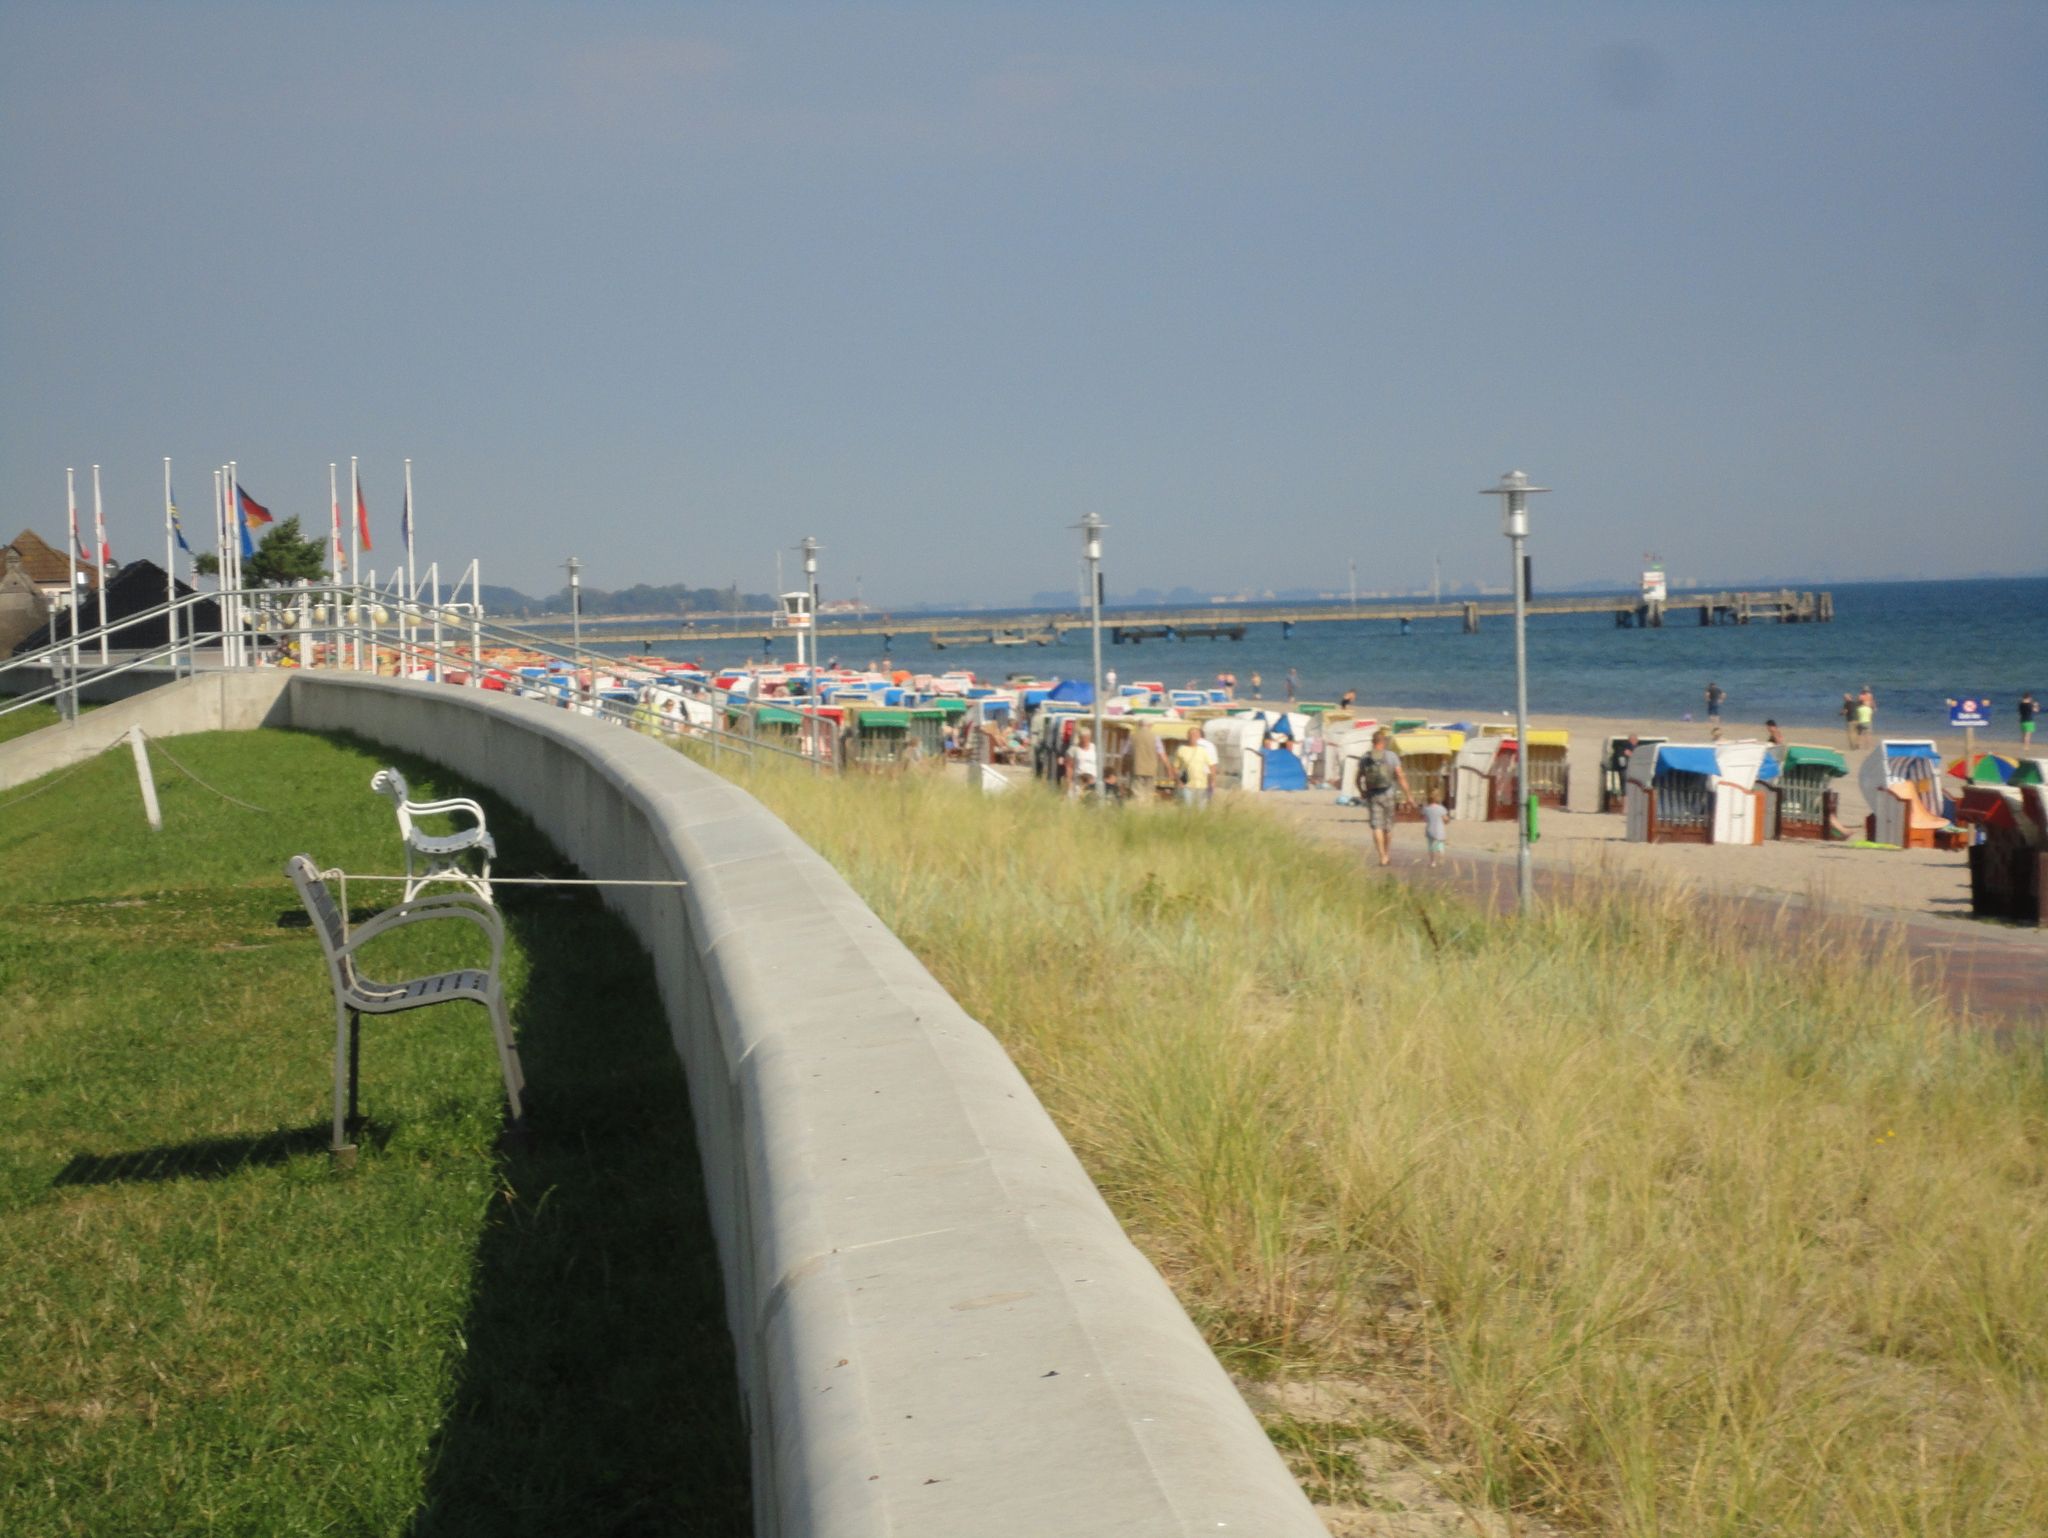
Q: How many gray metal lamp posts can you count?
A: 4